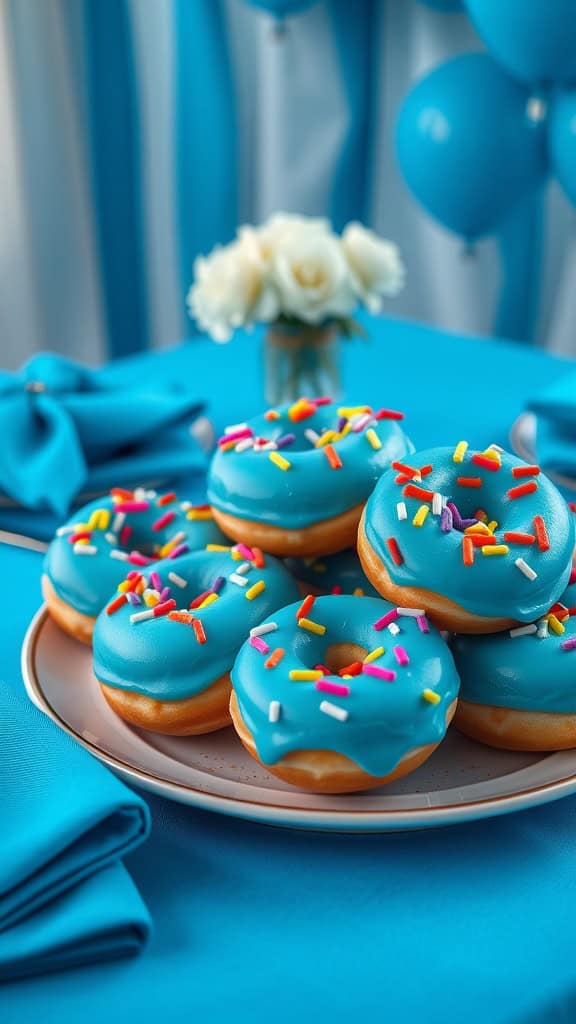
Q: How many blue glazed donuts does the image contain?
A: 7